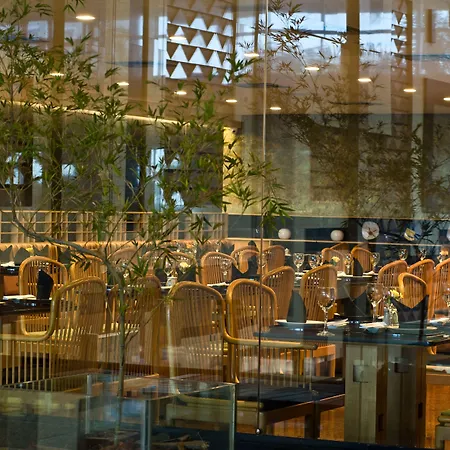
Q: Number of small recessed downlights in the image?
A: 12